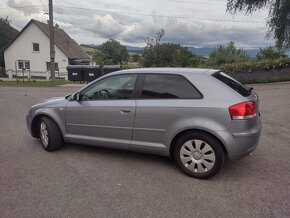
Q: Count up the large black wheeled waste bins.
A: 3